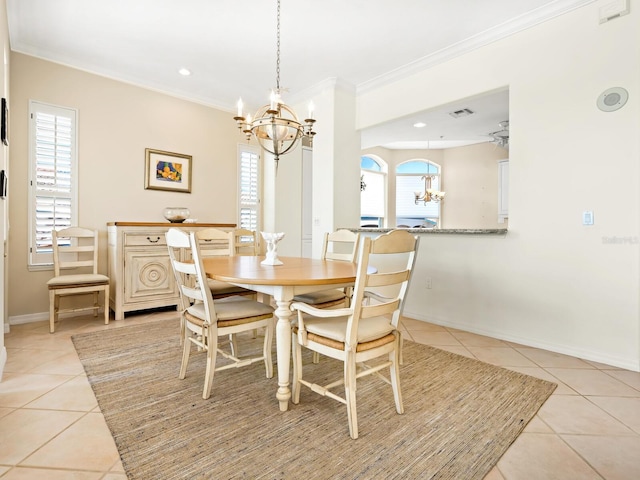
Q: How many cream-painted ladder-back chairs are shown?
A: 6